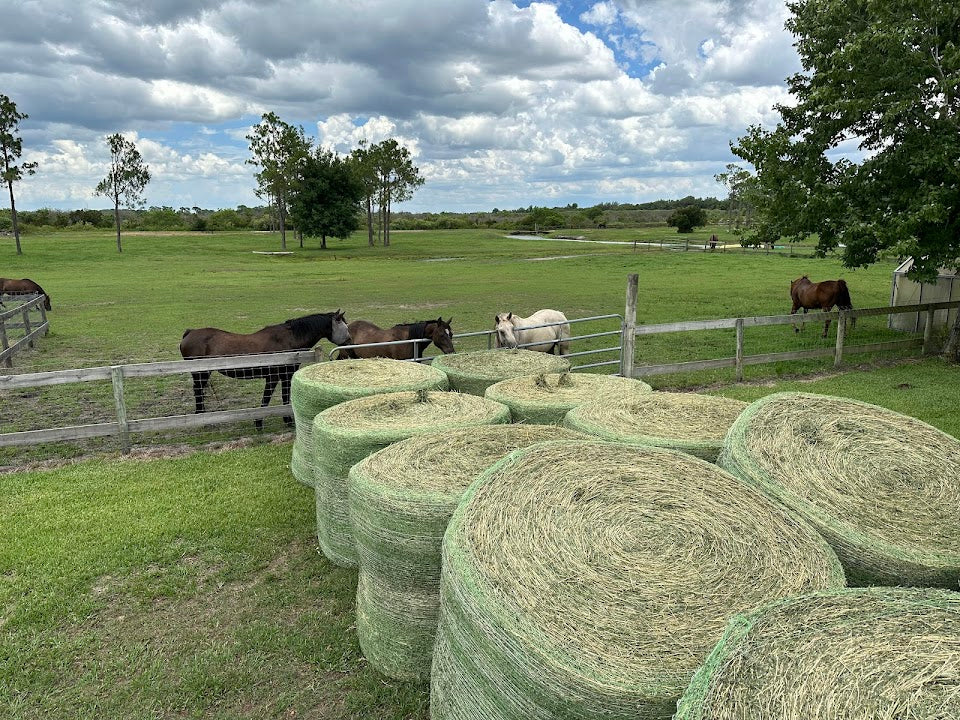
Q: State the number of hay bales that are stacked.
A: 9